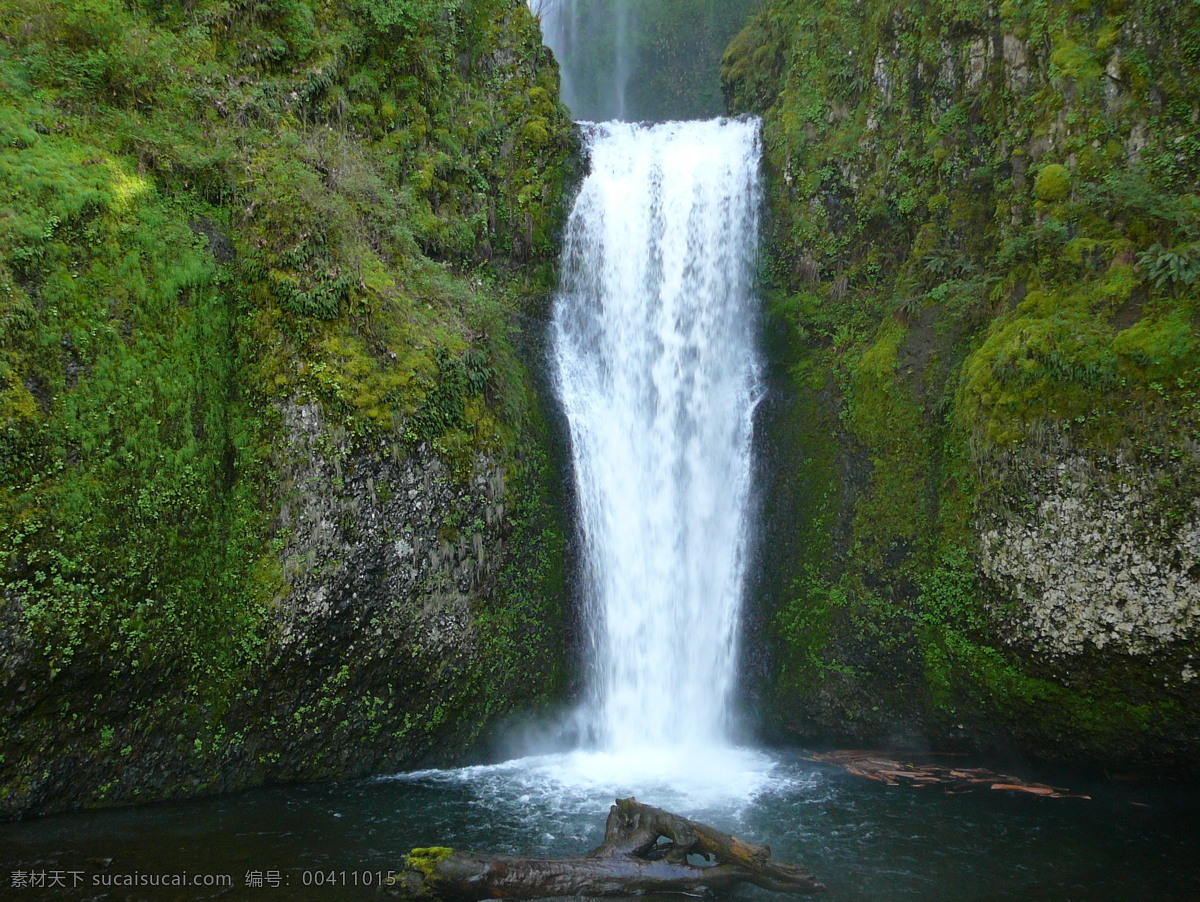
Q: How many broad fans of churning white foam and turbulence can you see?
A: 1